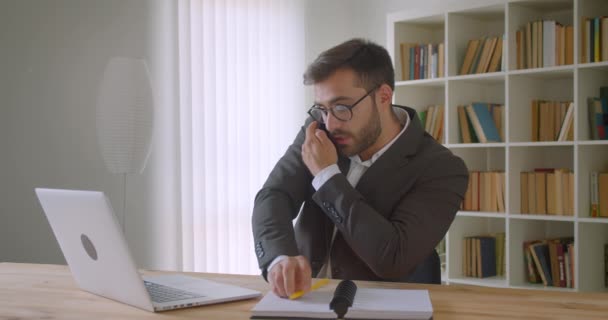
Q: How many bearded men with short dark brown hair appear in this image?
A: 1